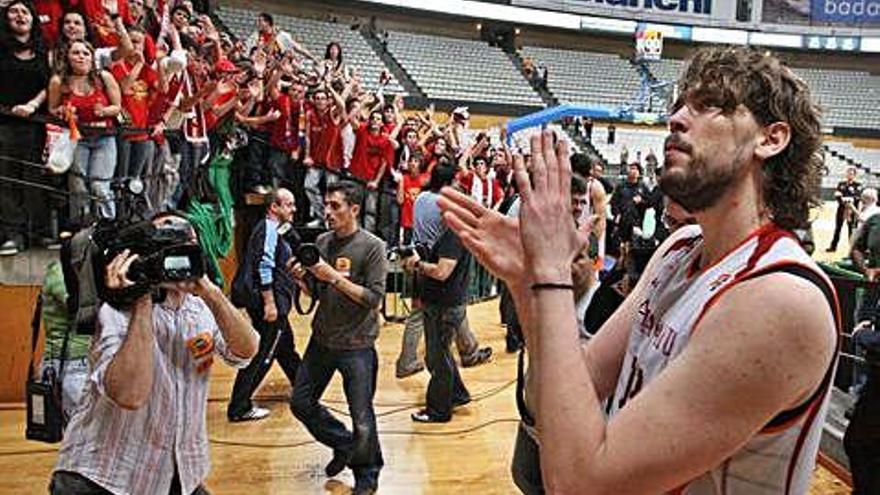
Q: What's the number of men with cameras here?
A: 3